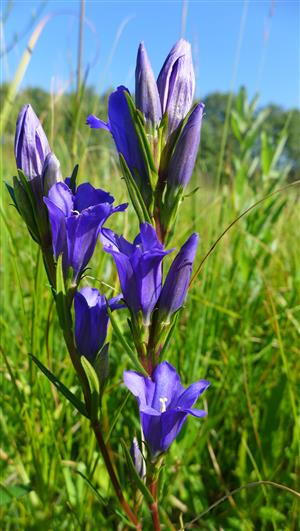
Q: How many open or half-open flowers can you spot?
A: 5